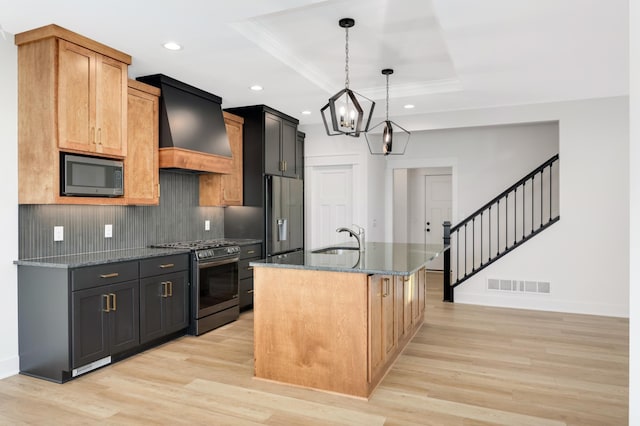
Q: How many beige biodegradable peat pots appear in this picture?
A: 0